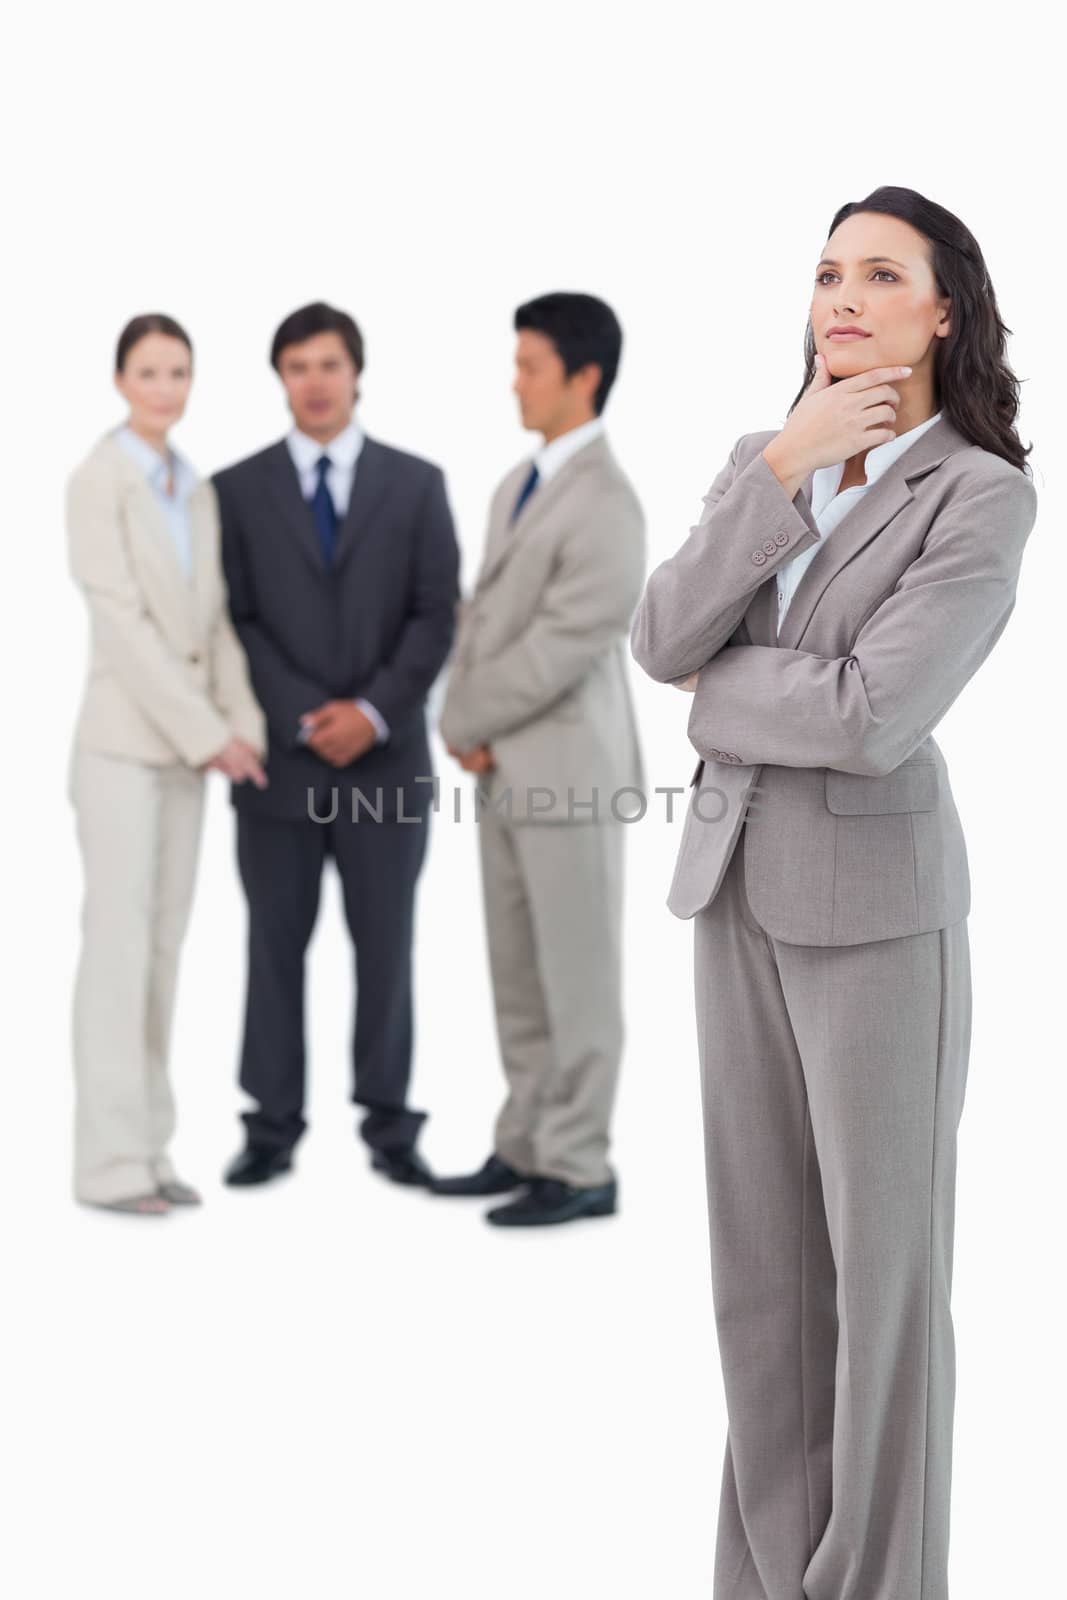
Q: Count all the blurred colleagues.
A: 3